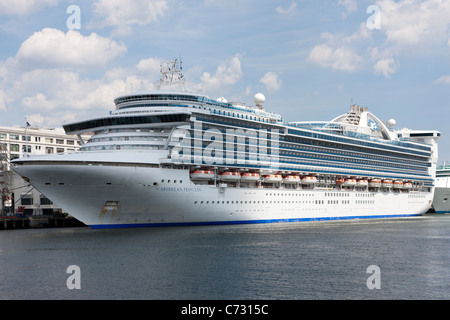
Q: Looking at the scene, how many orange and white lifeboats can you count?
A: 12